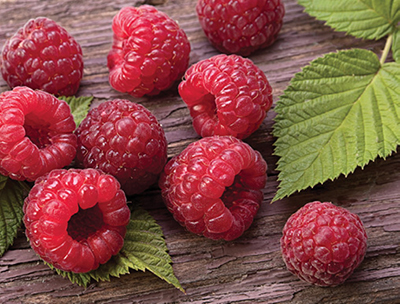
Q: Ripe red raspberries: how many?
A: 9